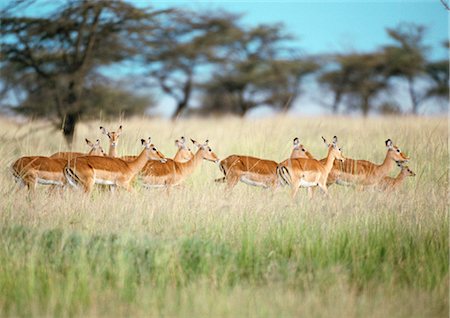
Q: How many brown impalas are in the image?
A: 9